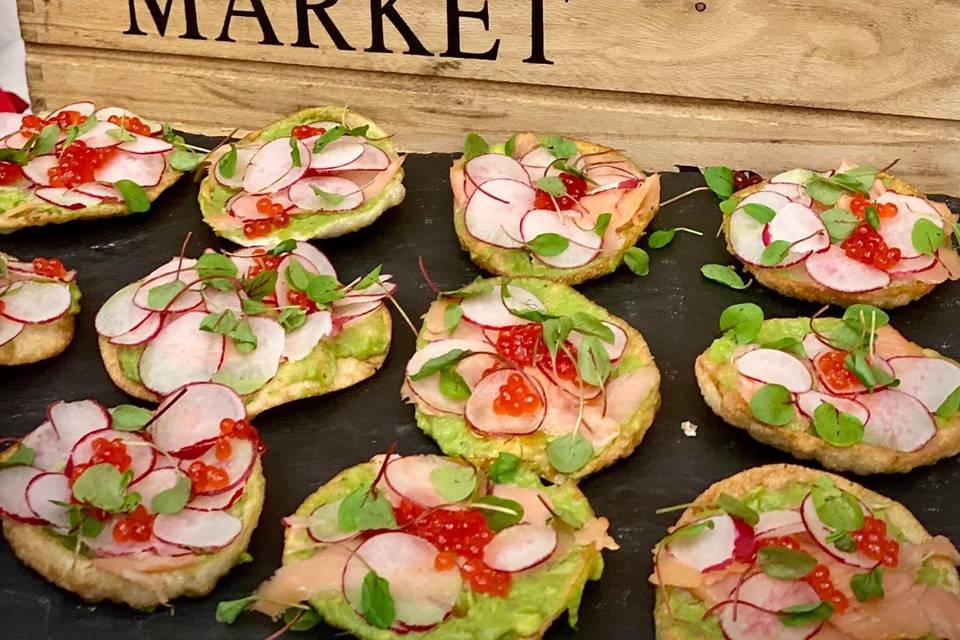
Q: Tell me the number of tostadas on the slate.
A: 11